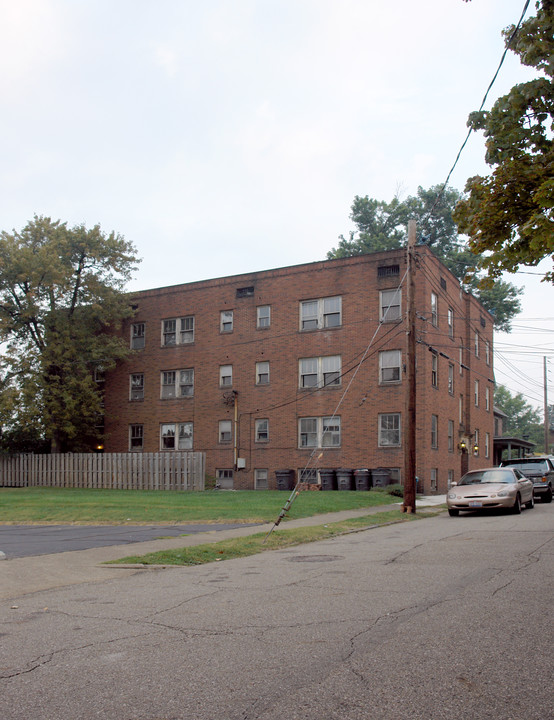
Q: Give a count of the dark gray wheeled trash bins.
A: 5